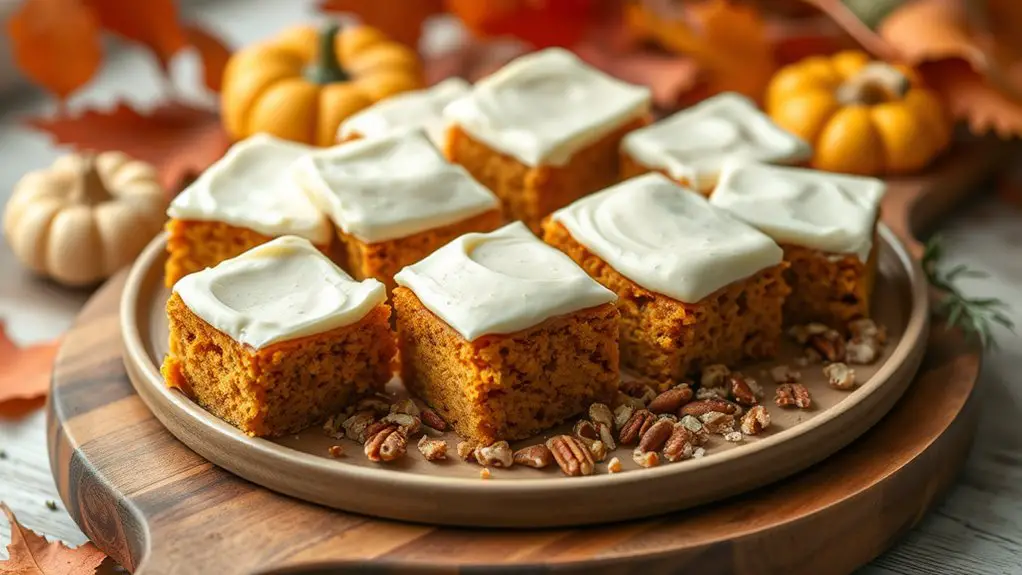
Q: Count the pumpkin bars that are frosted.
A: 9